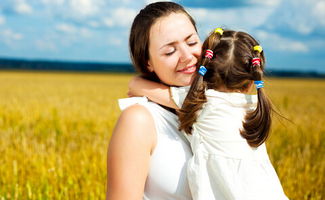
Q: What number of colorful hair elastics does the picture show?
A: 6